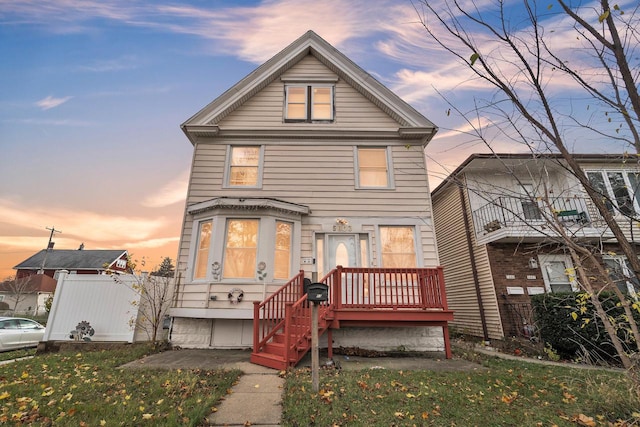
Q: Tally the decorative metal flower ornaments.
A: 3